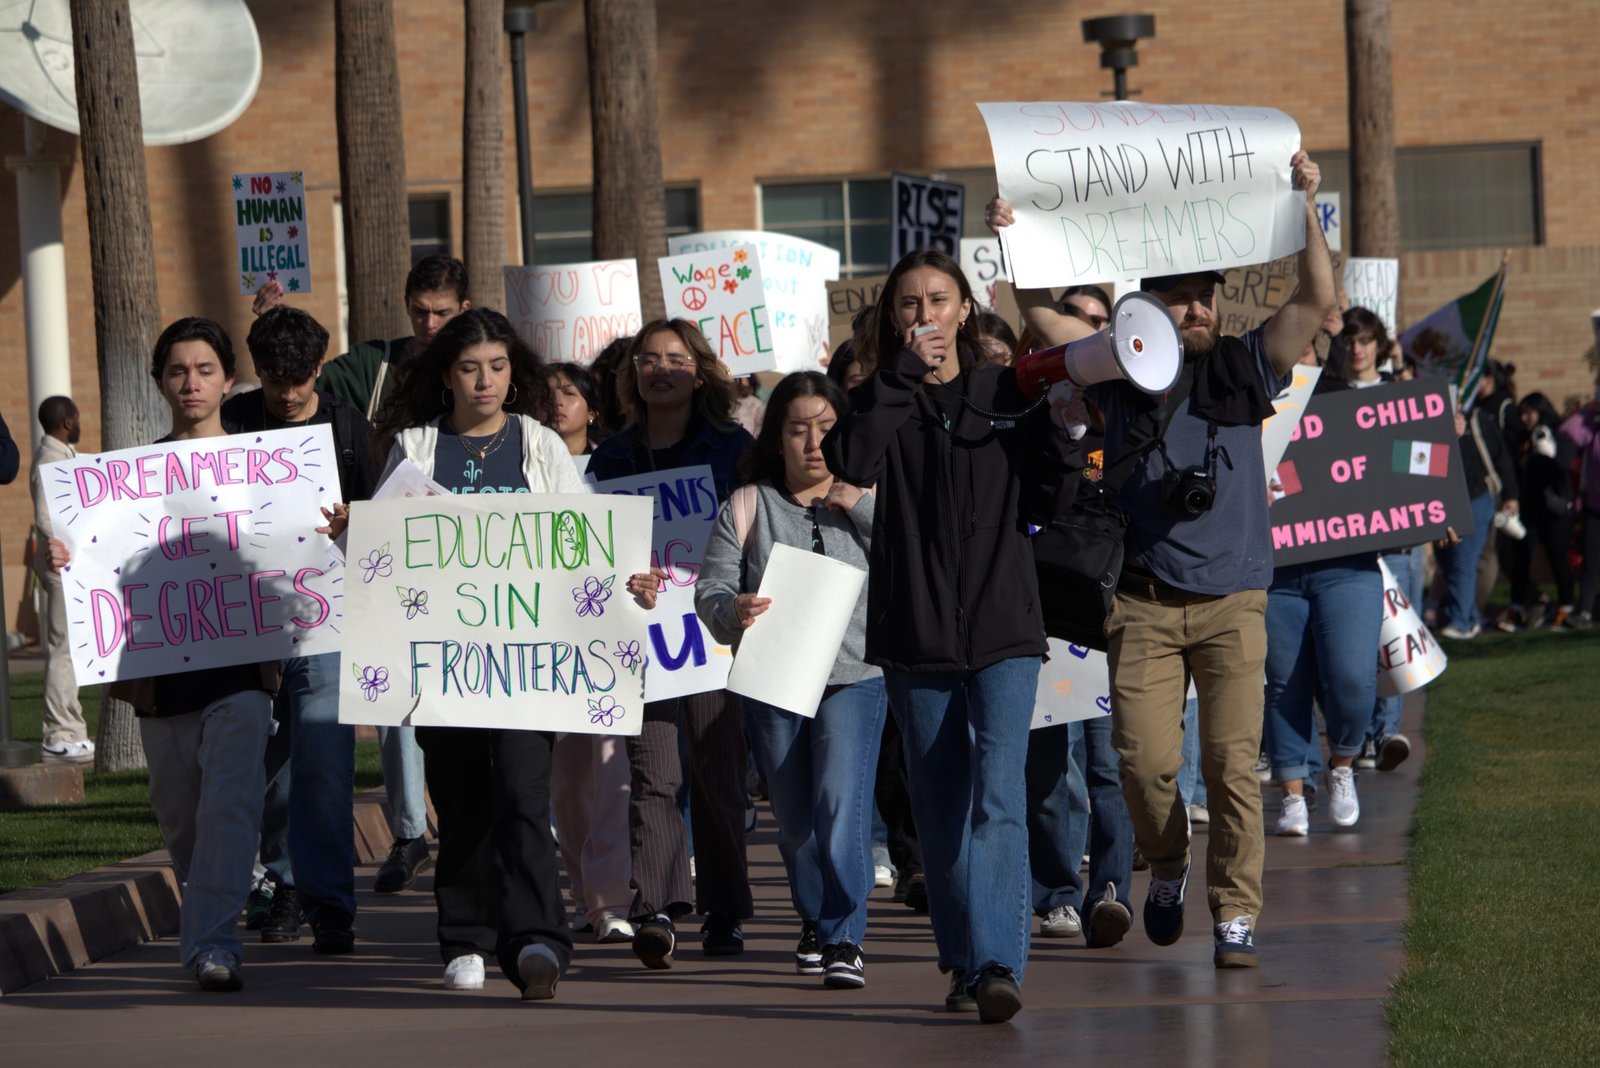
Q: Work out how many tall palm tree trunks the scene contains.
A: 5